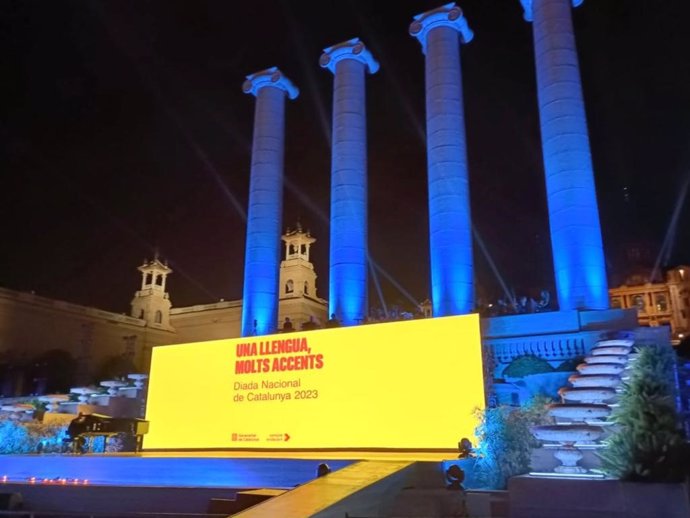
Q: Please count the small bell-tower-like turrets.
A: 2